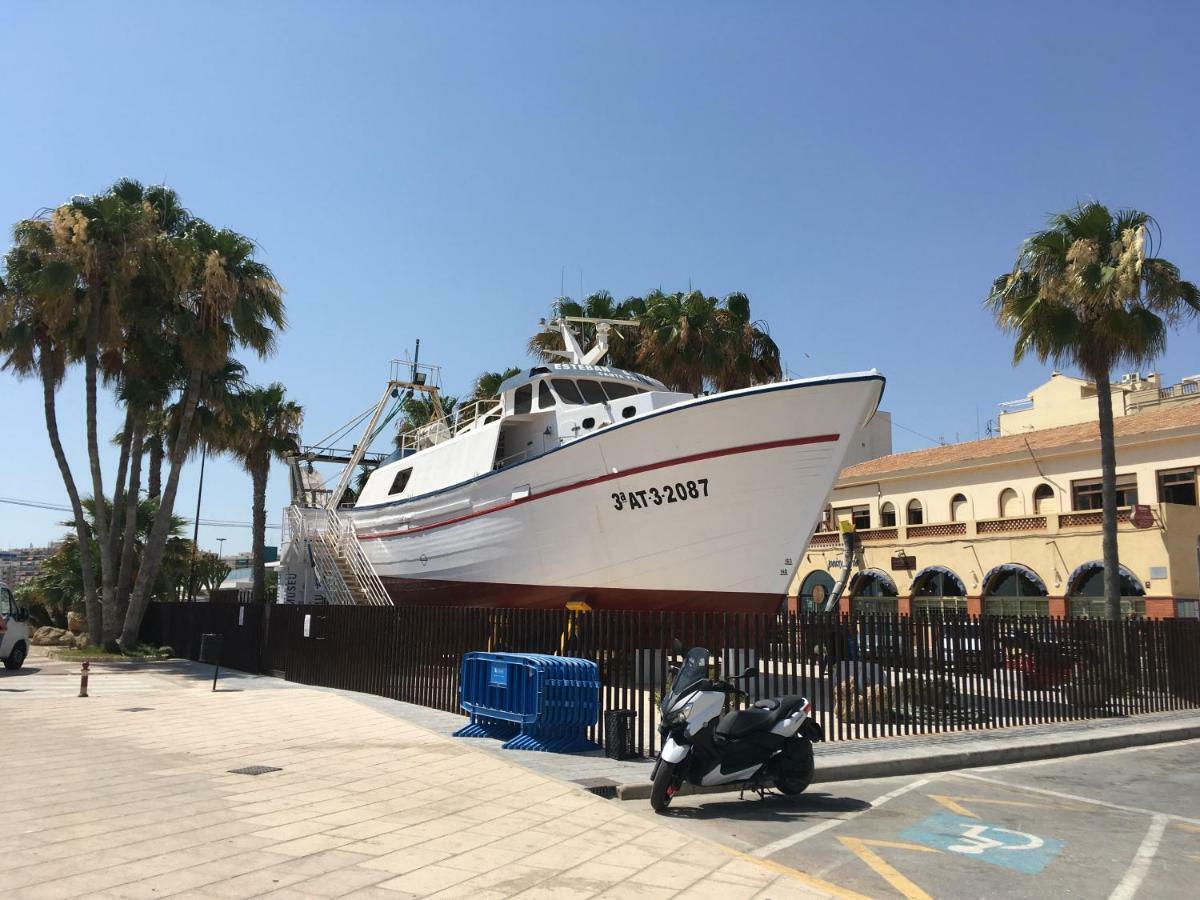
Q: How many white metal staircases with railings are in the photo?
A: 1